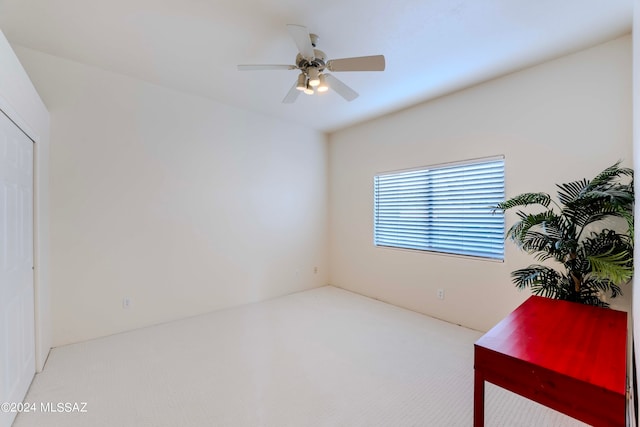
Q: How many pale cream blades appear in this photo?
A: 5